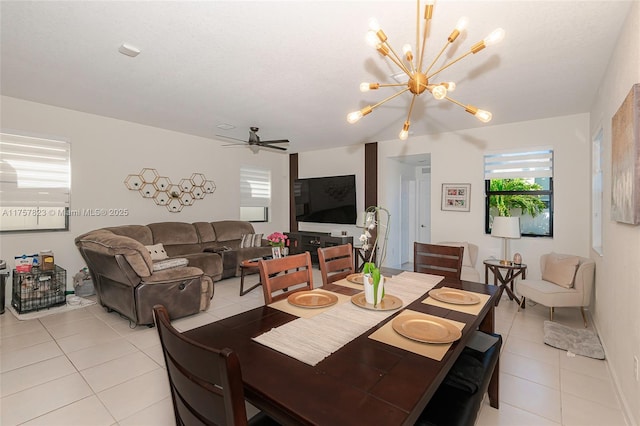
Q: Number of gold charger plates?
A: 5